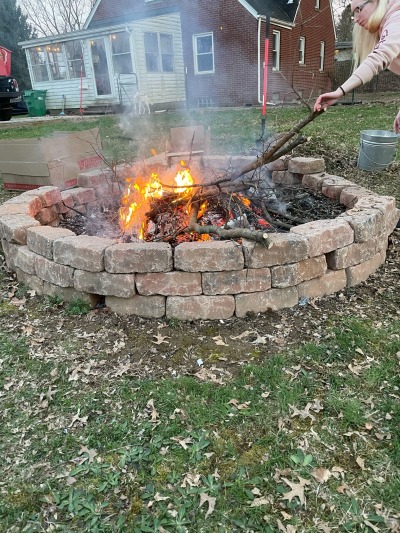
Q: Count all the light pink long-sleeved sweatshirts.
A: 1